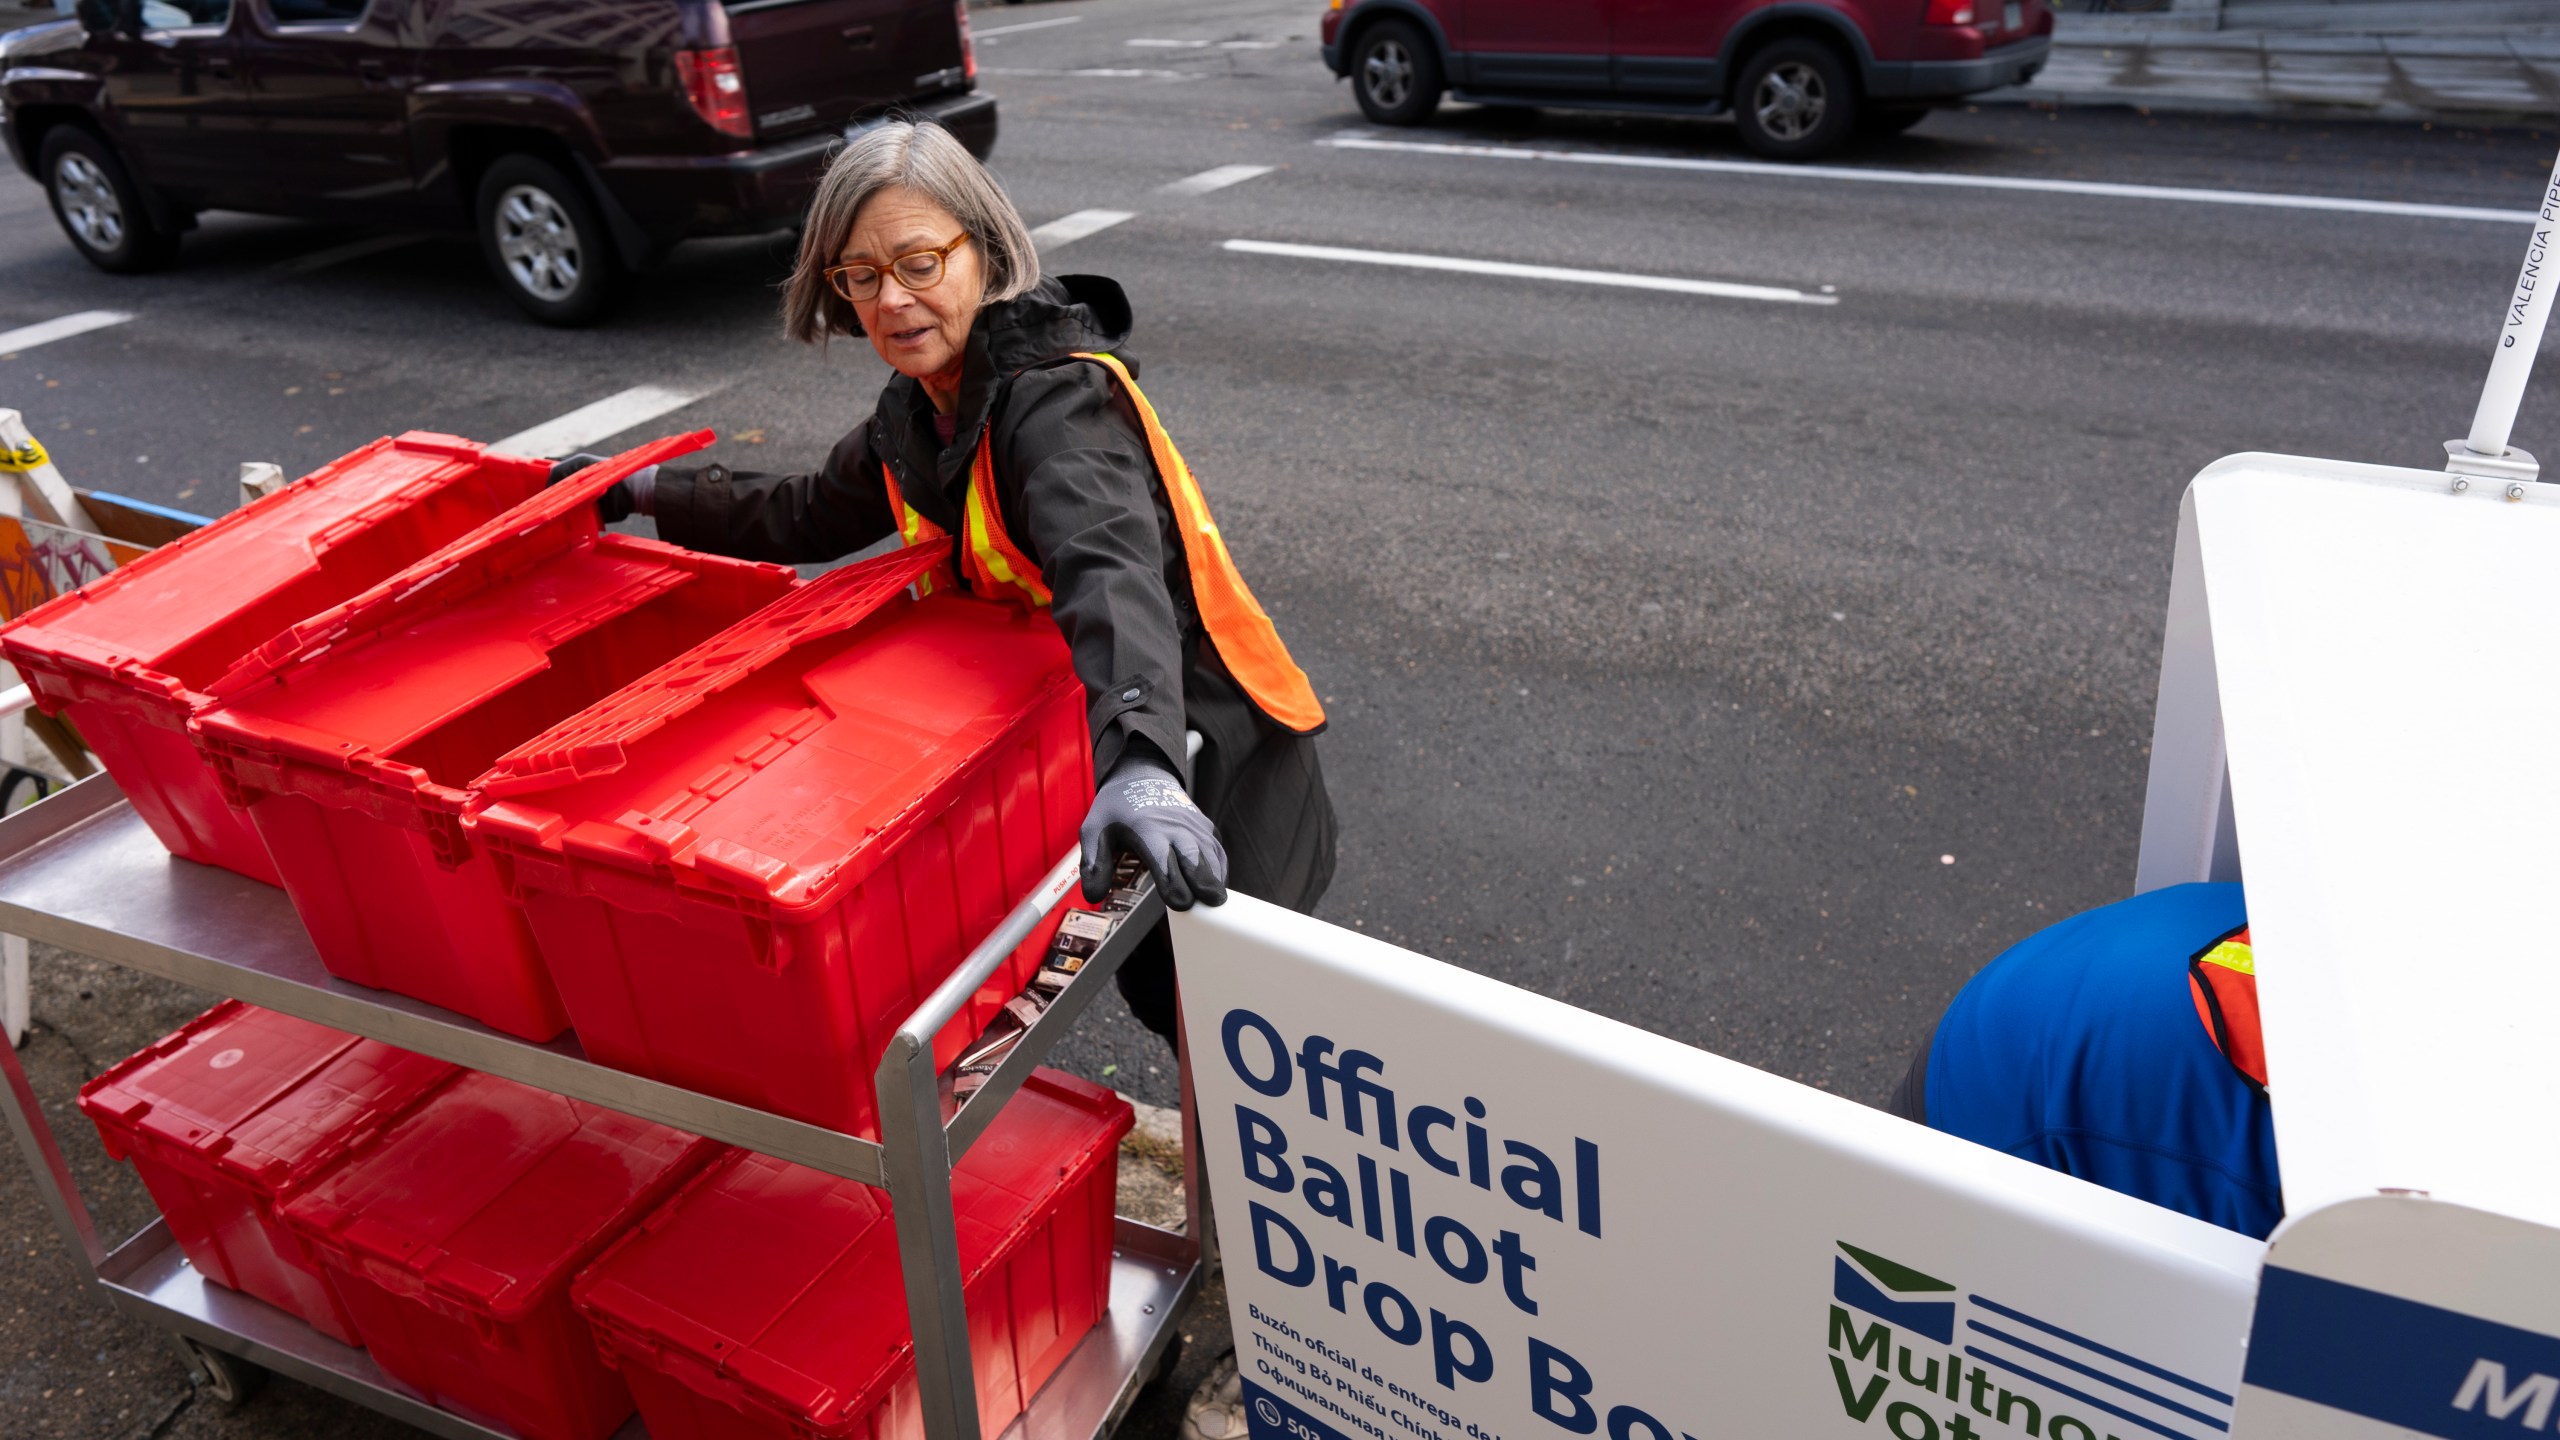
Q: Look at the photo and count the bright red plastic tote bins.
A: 6